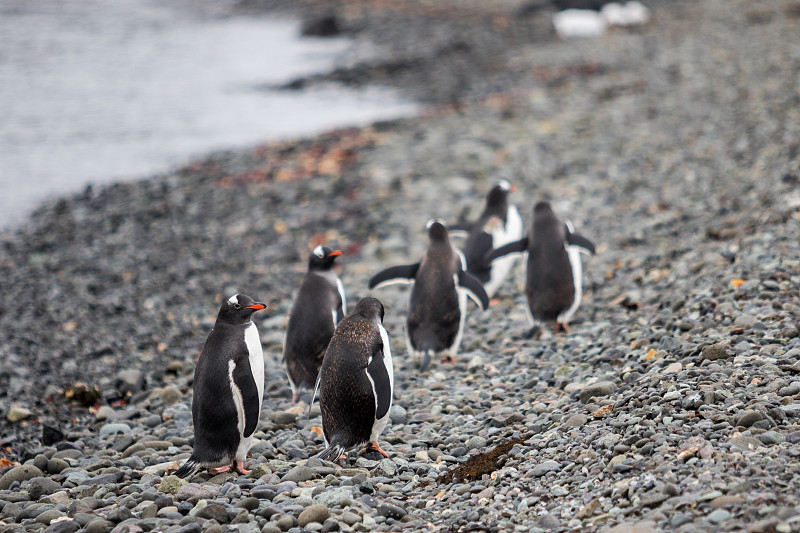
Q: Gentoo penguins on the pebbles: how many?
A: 6